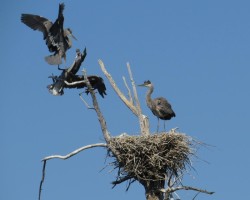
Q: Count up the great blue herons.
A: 3